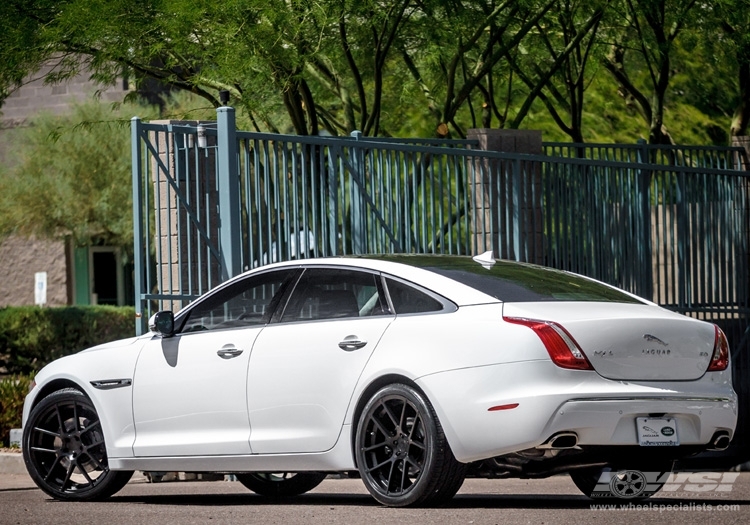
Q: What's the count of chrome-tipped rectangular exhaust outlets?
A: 2